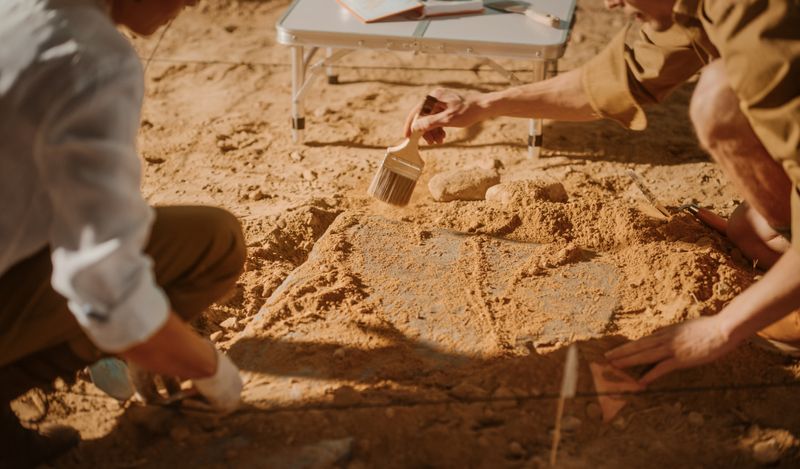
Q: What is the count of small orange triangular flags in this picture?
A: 1